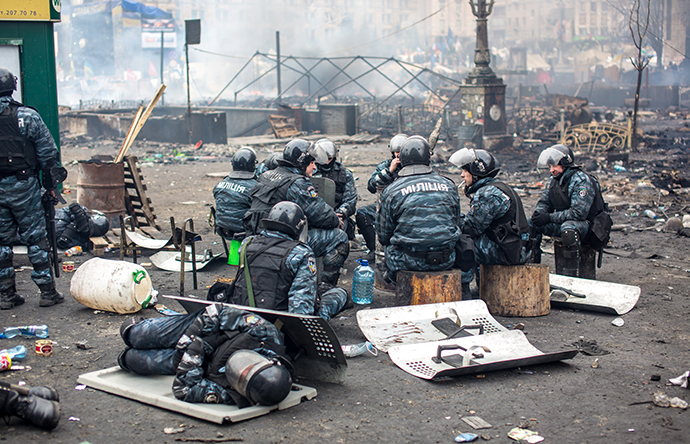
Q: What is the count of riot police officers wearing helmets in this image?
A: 11